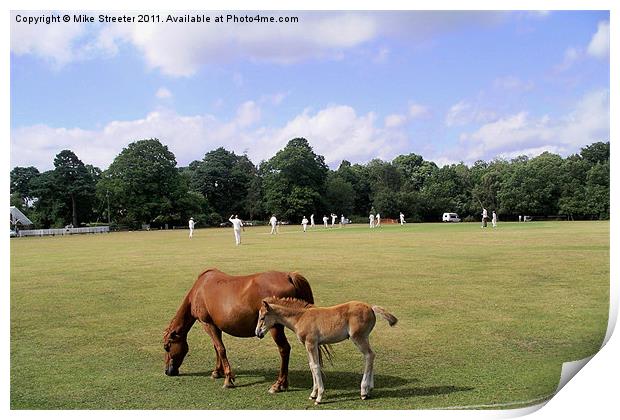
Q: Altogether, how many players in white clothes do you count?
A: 13